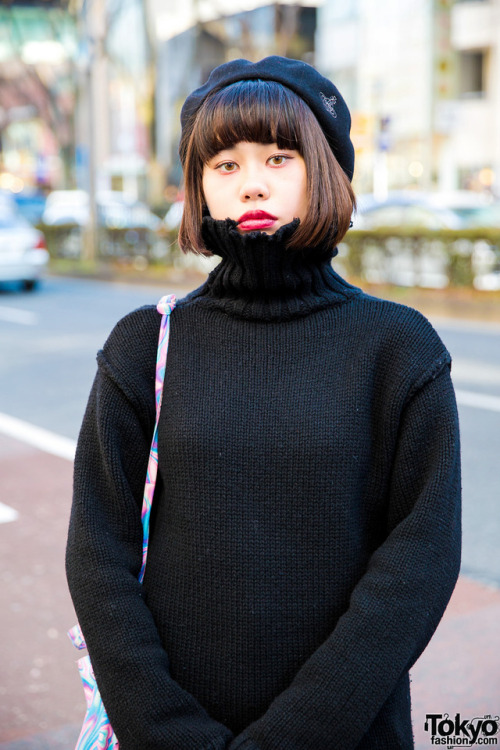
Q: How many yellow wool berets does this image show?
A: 0